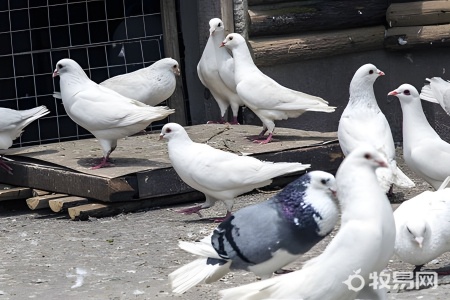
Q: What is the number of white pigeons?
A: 11